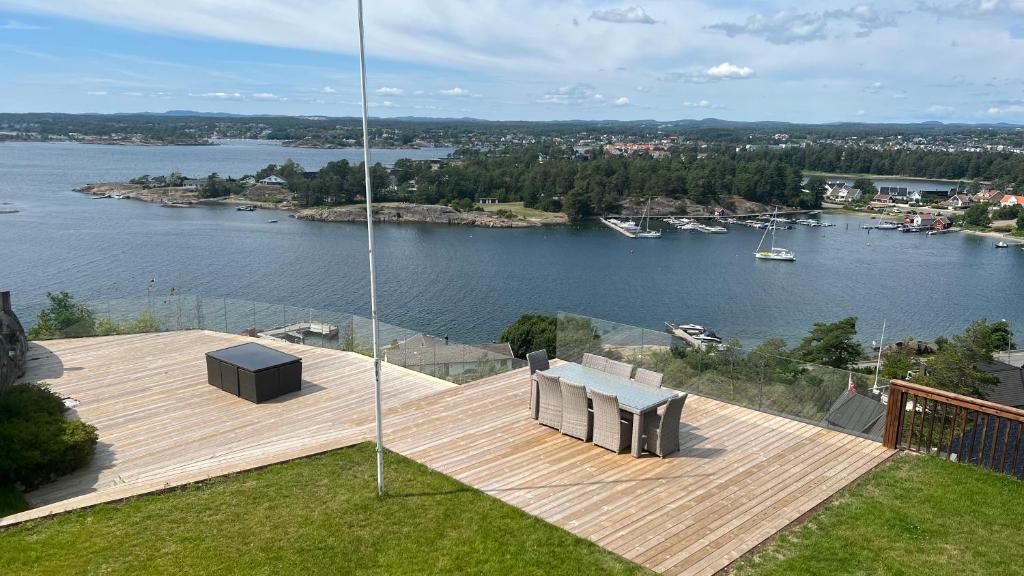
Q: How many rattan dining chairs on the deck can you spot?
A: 8